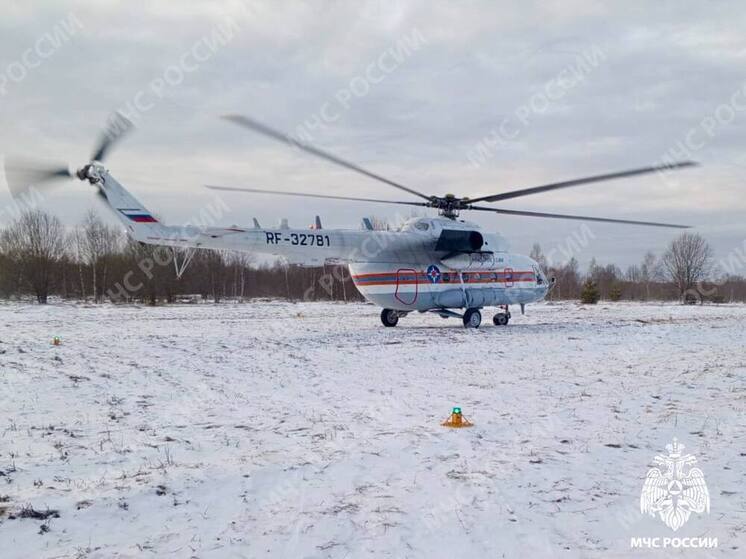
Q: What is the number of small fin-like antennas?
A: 4